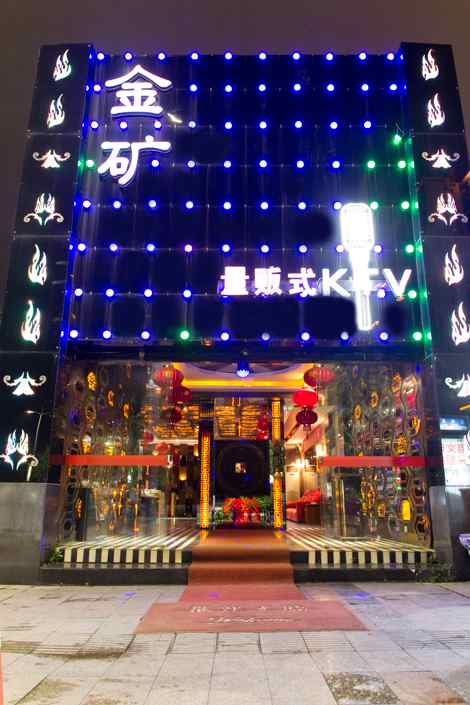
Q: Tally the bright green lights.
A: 10